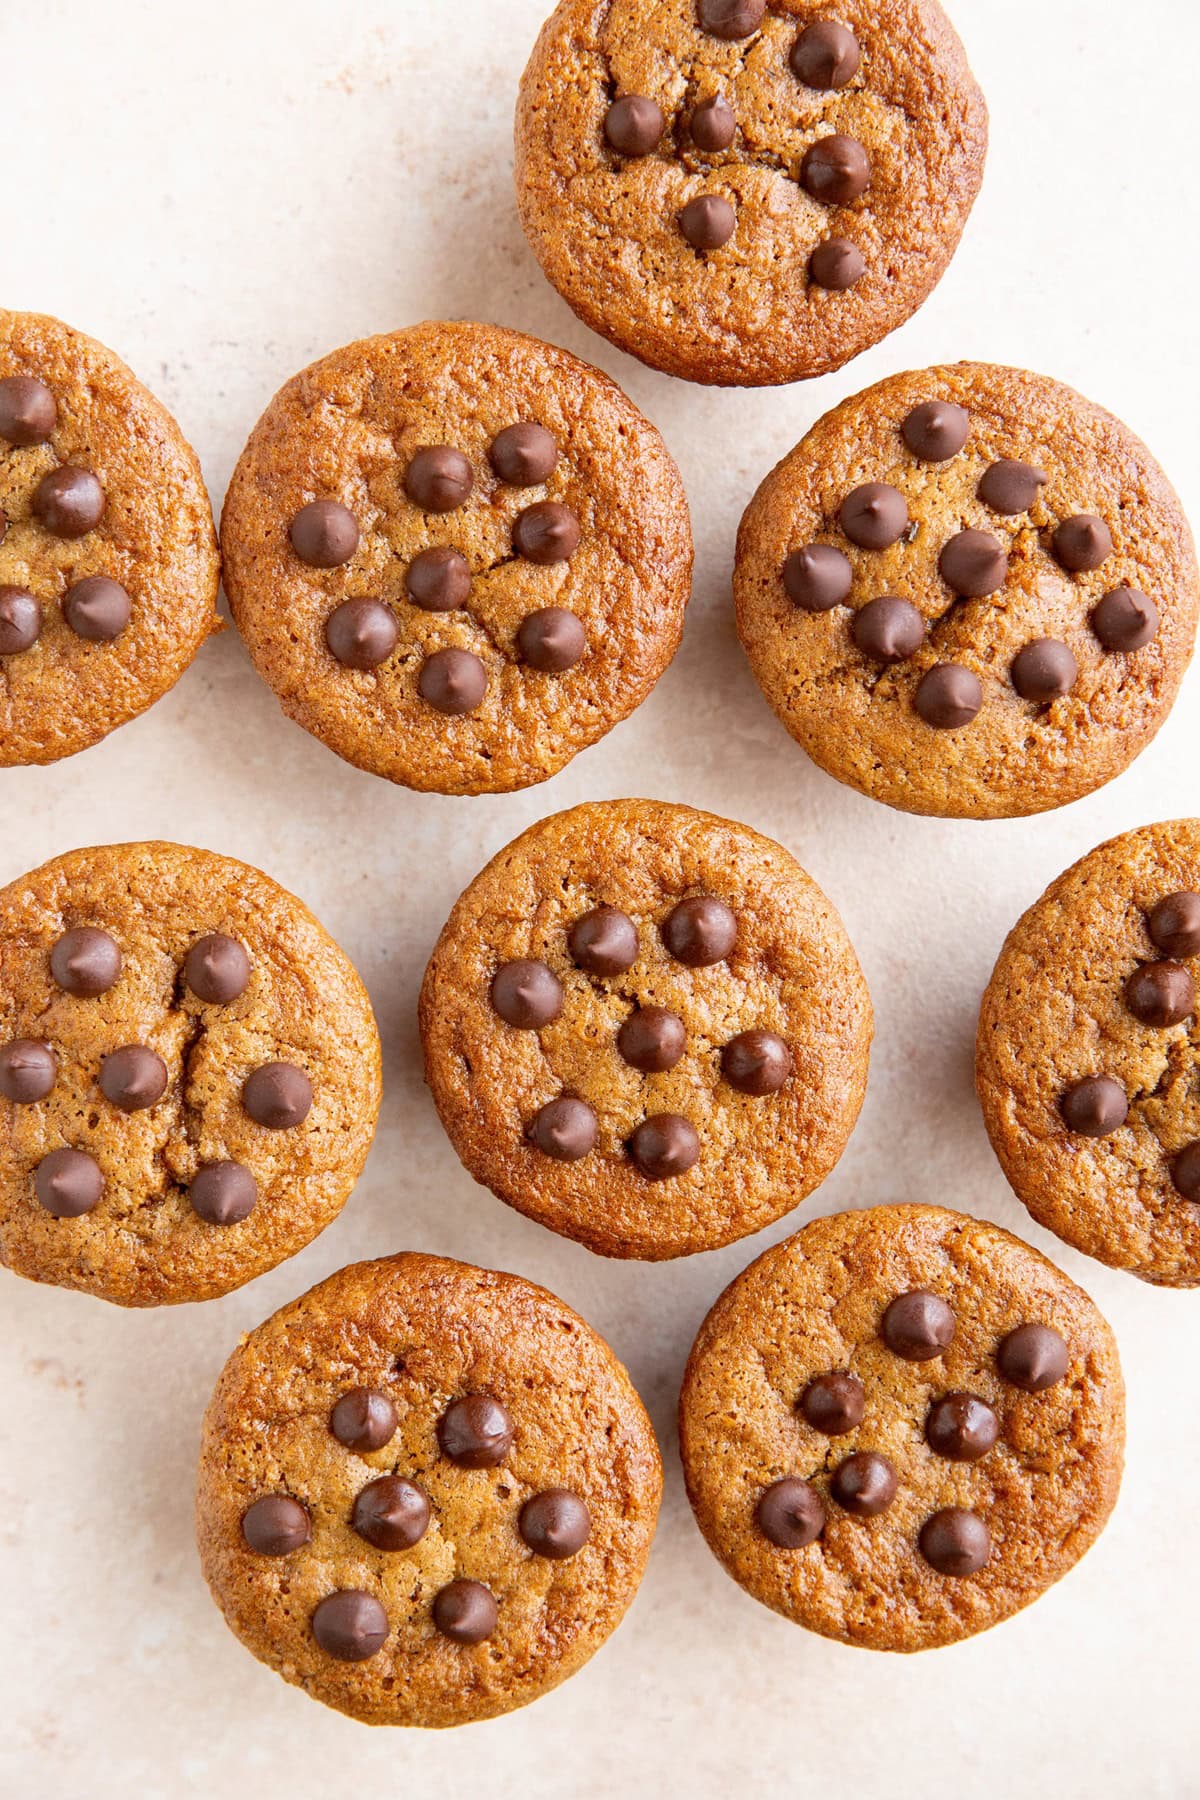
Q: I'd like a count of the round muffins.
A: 9